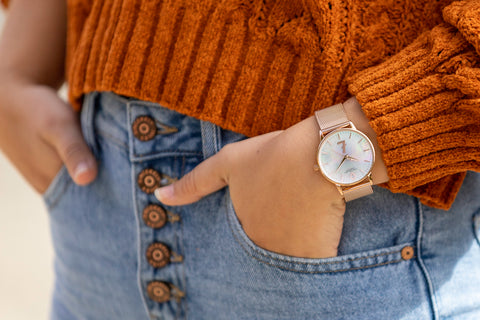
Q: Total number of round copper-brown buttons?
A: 5